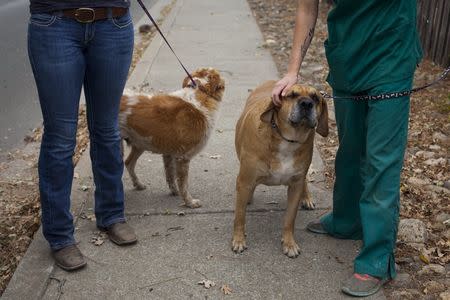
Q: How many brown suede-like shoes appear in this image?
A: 2